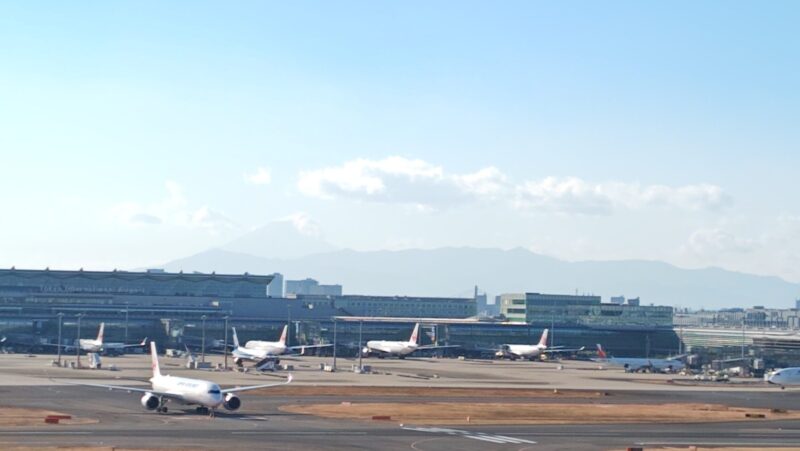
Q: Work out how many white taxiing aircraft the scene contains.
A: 1